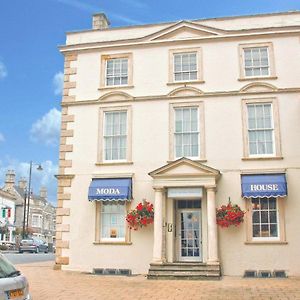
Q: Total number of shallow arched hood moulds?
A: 3